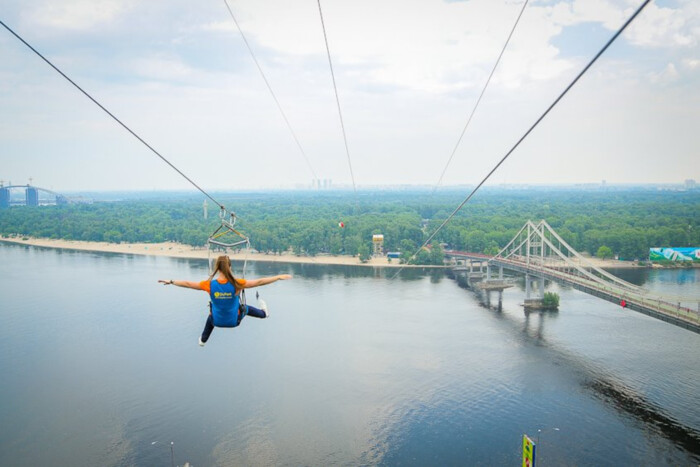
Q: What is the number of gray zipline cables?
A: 5